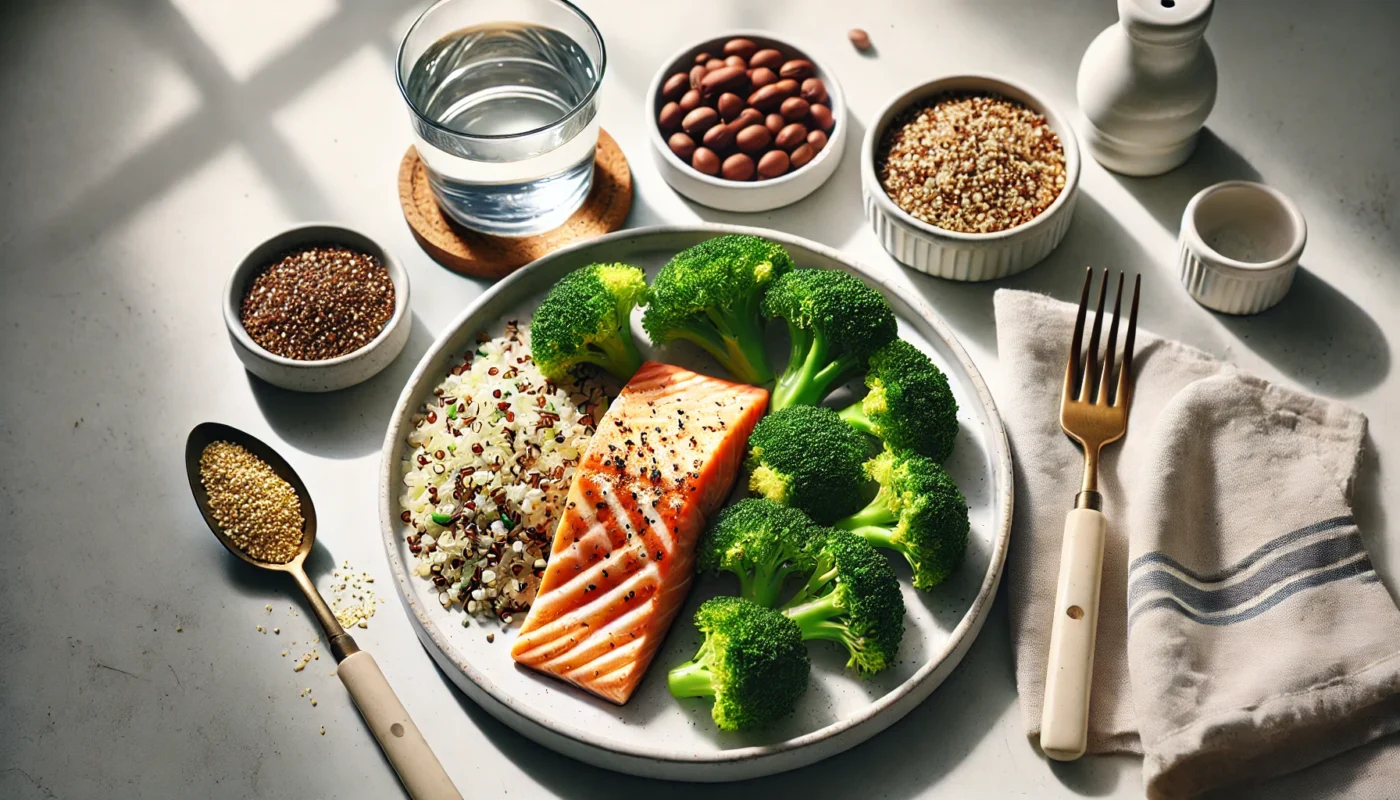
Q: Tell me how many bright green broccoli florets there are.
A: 9